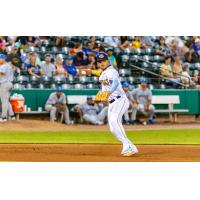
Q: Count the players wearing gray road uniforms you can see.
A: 5